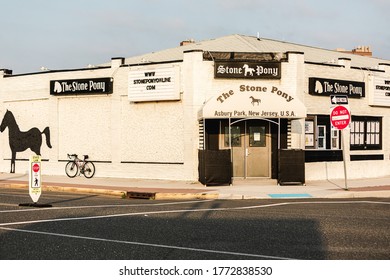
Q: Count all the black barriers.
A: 2